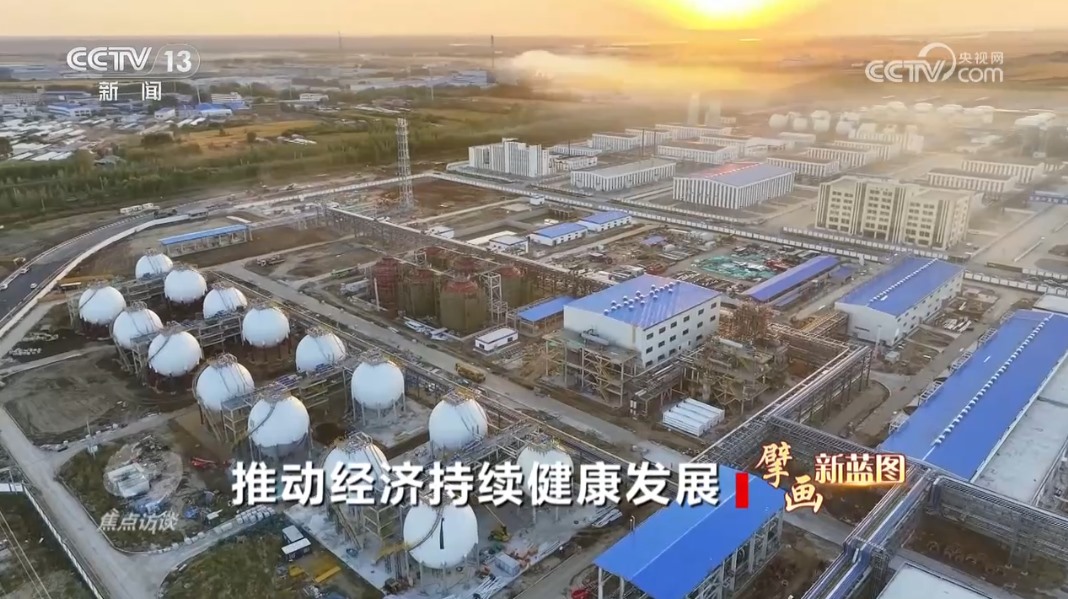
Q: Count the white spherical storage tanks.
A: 15